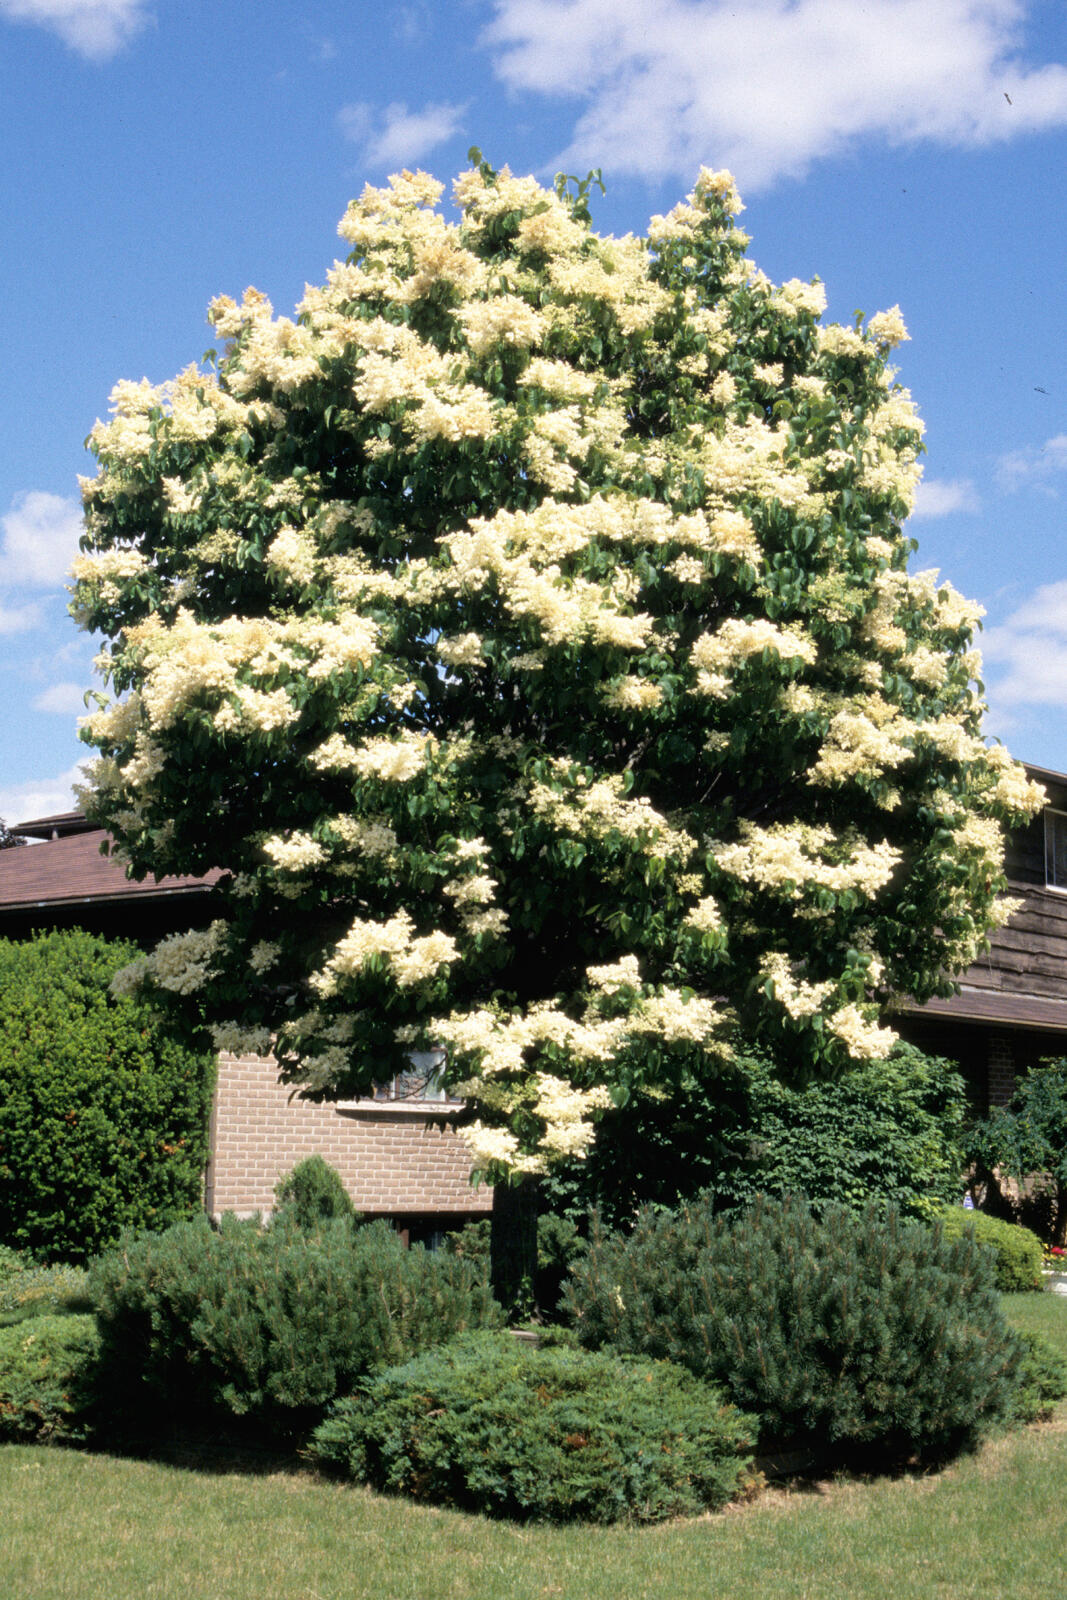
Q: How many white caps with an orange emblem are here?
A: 0